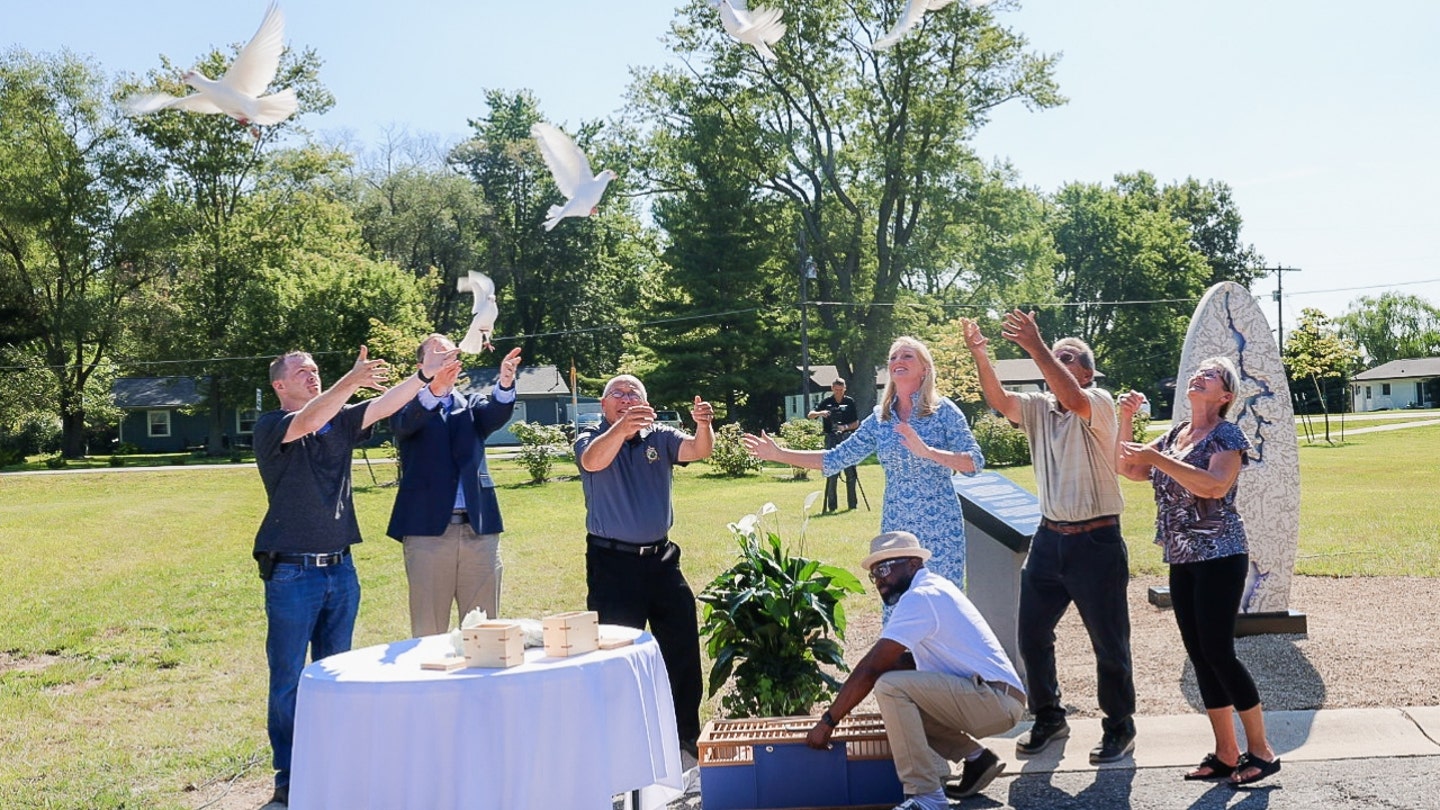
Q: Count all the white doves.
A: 5